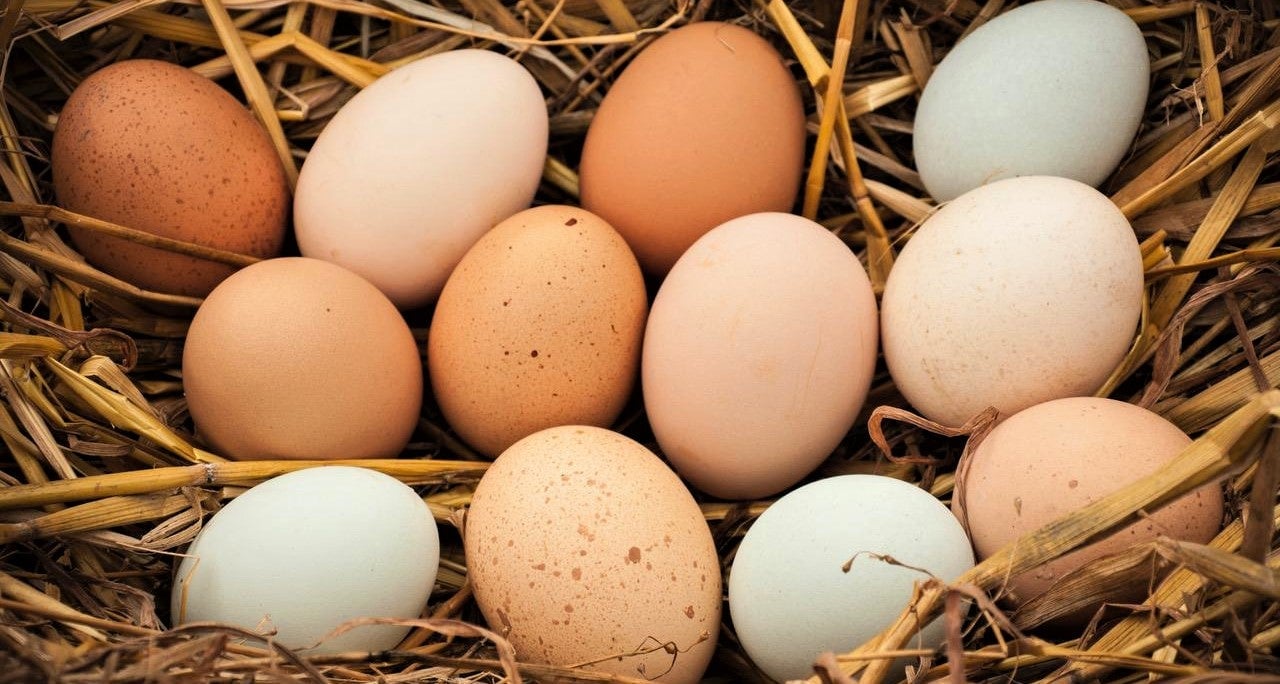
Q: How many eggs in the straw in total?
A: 12